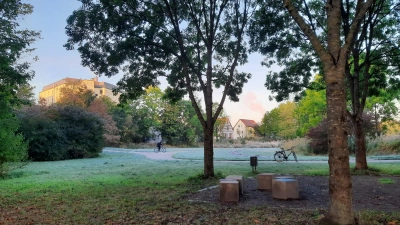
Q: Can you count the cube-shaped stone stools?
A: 4